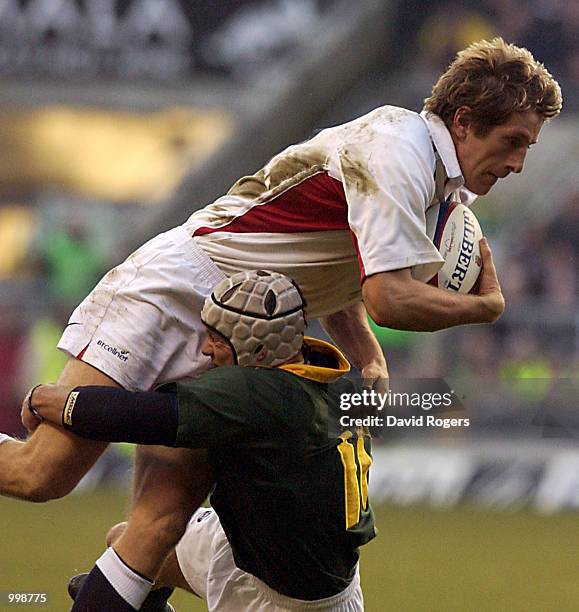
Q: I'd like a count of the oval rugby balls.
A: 1